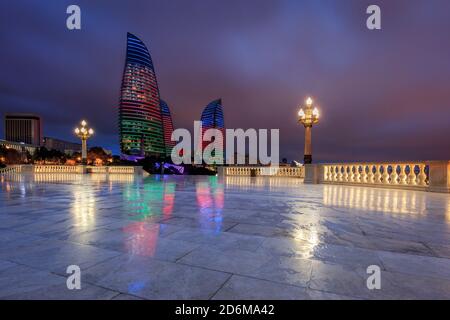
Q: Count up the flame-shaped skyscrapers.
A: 3